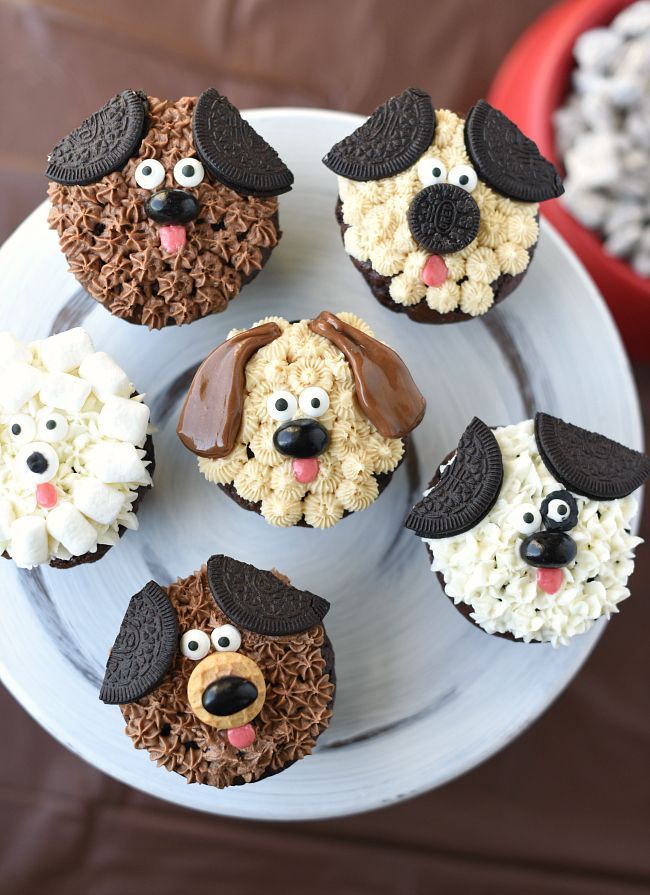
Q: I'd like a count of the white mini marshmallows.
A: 11